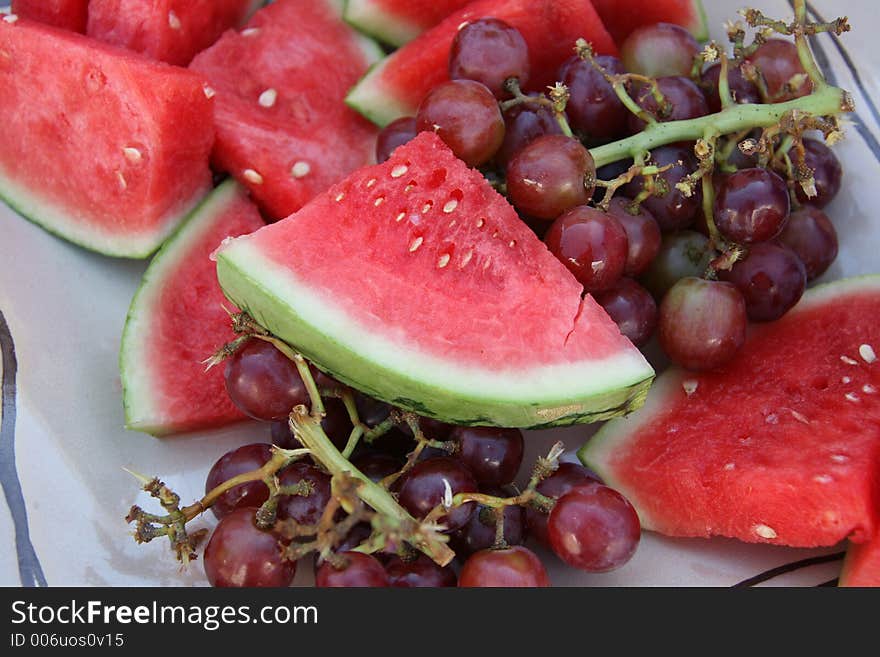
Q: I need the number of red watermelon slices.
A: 11